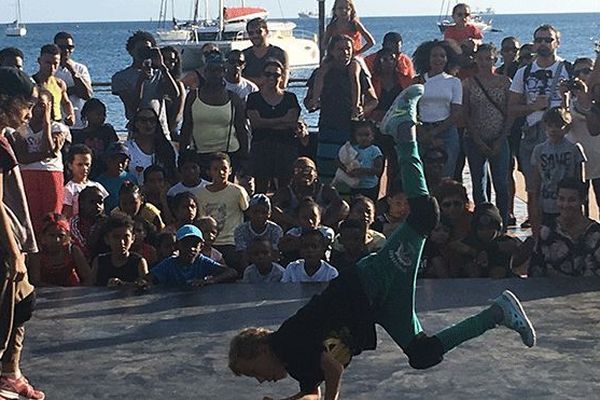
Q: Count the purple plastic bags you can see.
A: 0